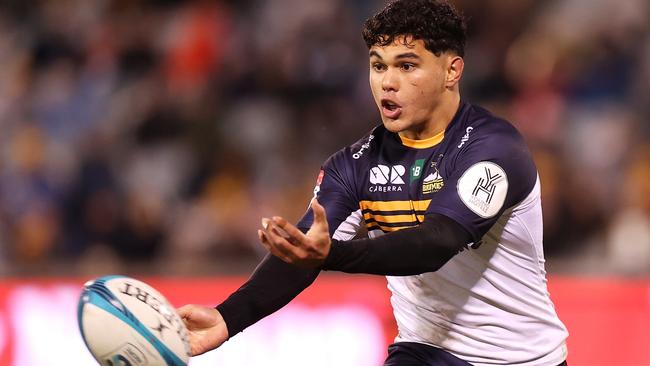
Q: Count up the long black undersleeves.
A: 2